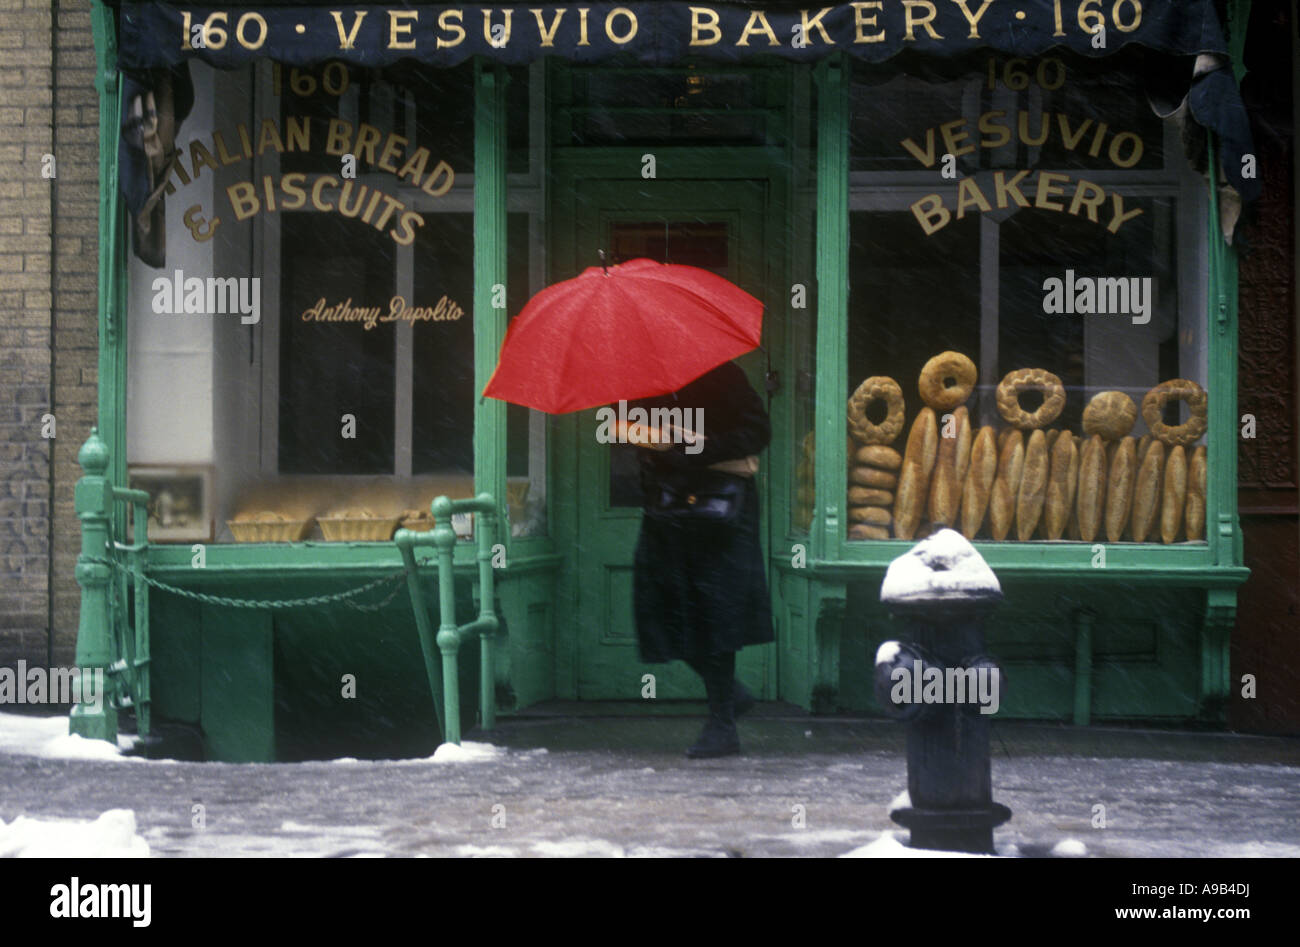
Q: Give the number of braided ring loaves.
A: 3